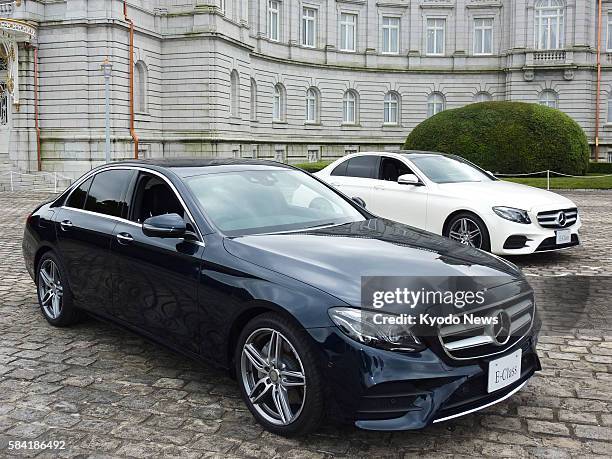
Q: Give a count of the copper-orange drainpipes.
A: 3